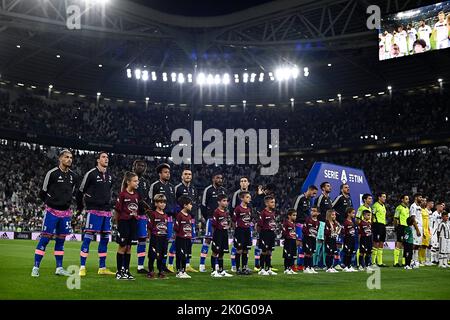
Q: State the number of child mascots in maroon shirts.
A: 11